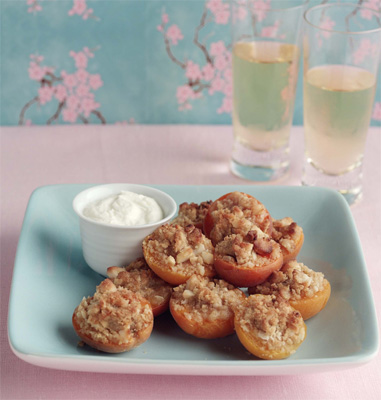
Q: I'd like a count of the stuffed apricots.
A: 10